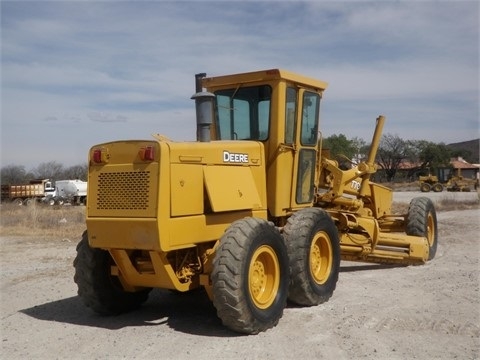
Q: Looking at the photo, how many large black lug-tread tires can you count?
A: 4